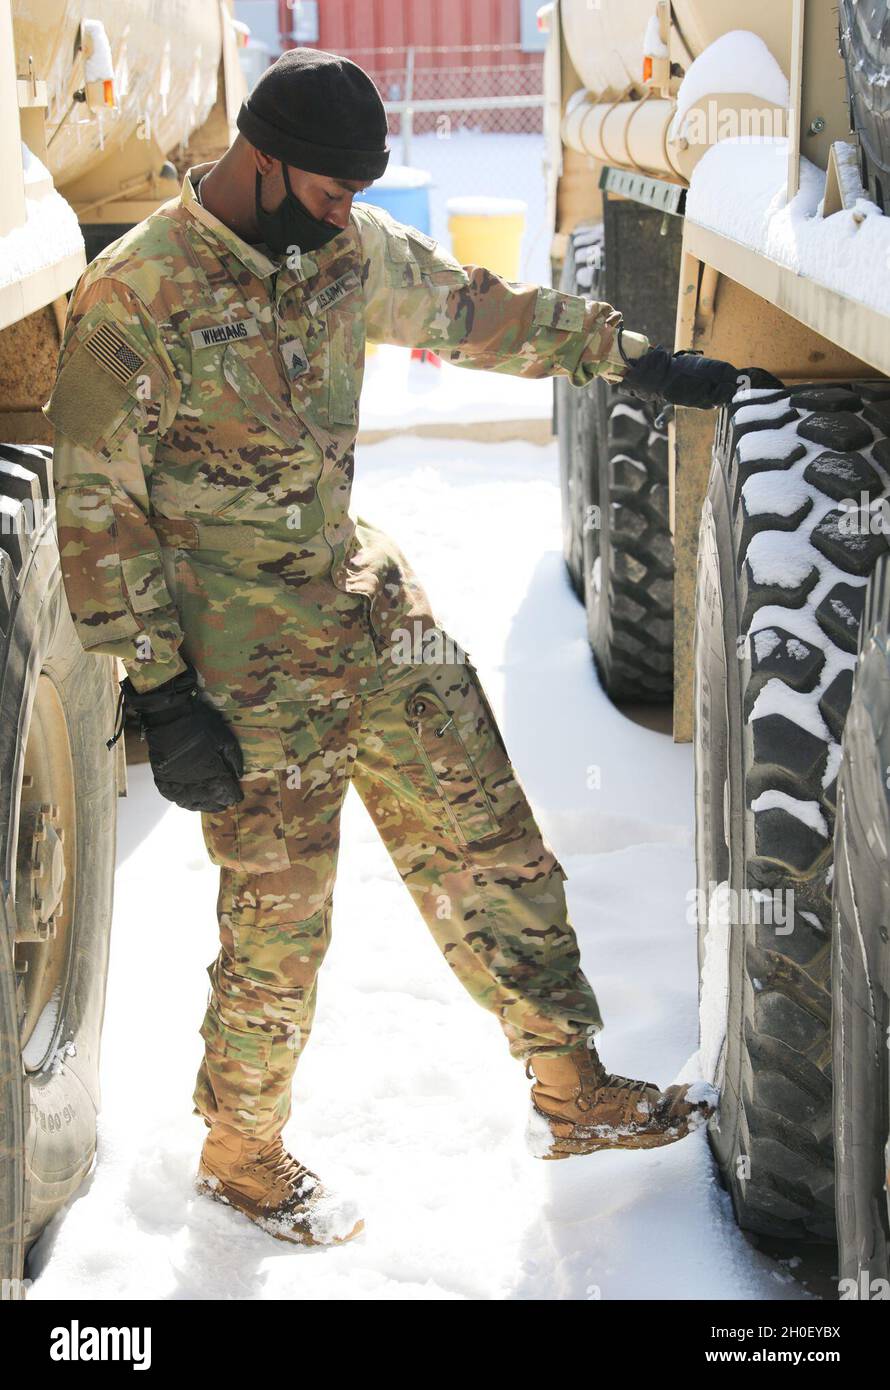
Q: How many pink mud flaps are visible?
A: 0